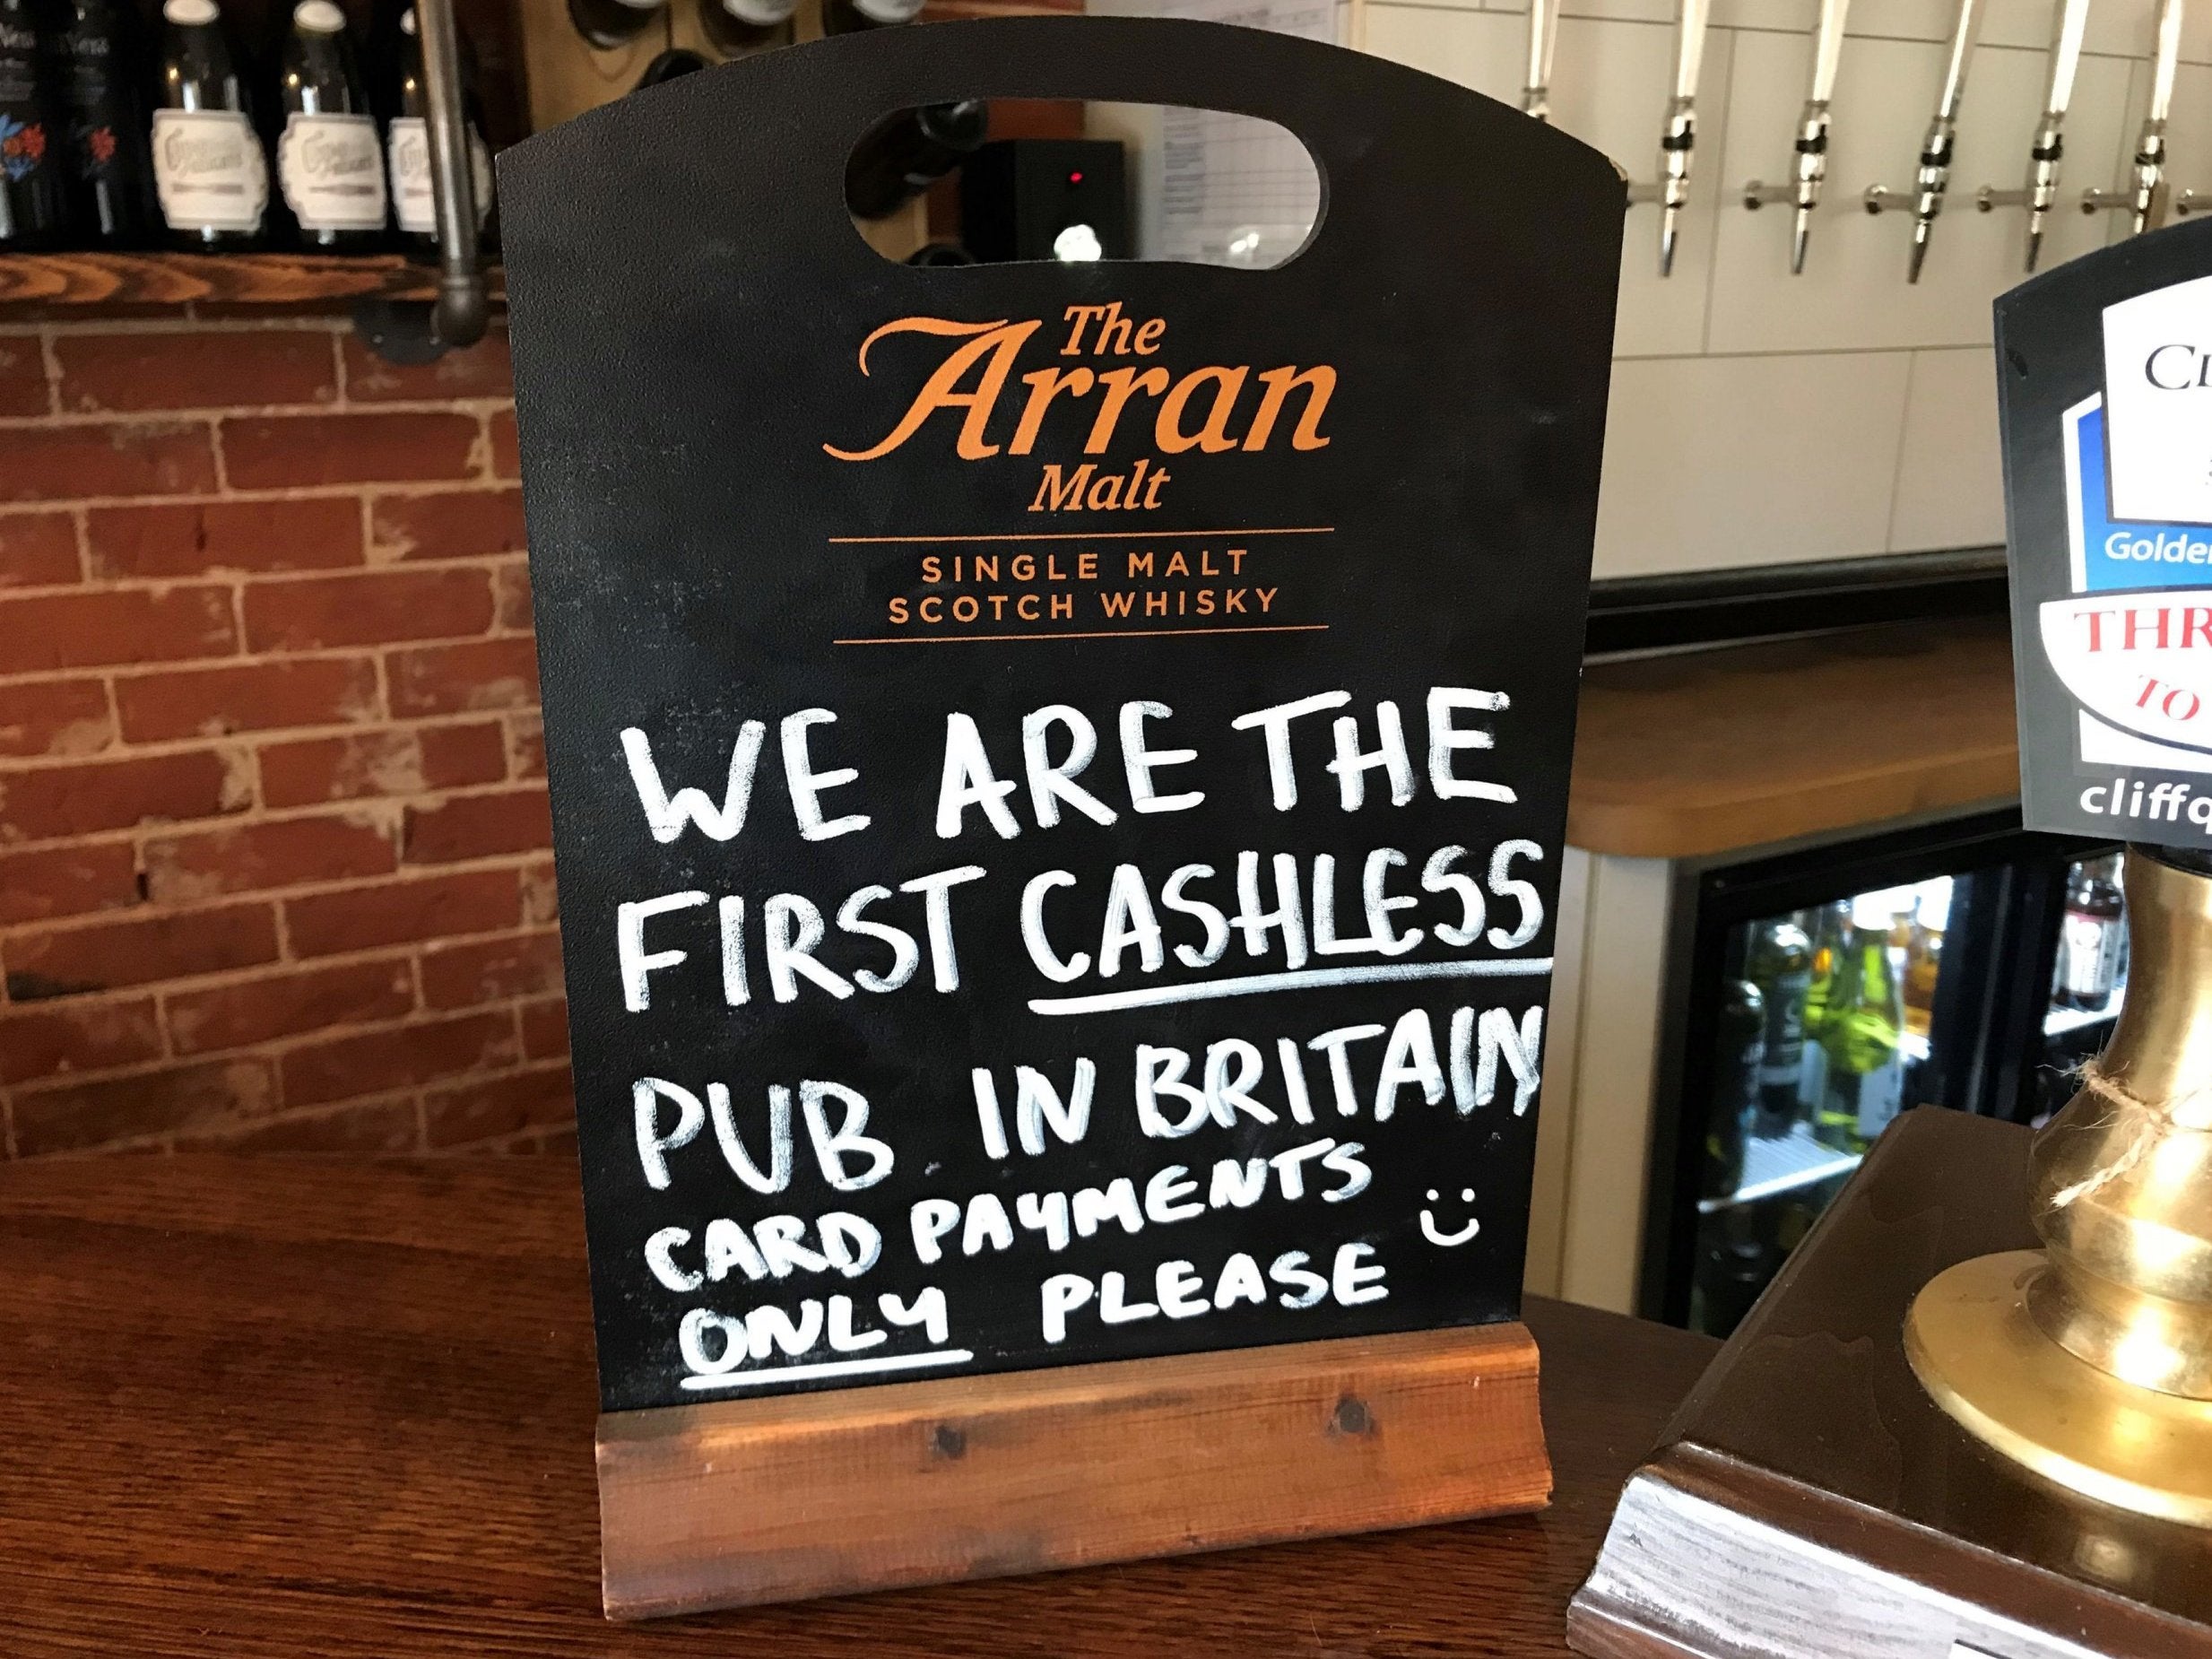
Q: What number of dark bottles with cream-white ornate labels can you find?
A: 3